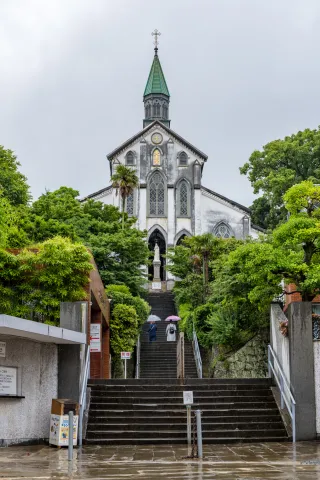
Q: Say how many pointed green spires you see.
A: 1